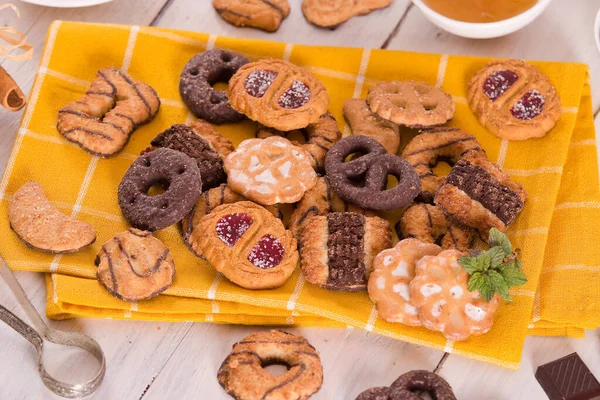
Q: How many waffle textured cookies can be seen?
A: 3